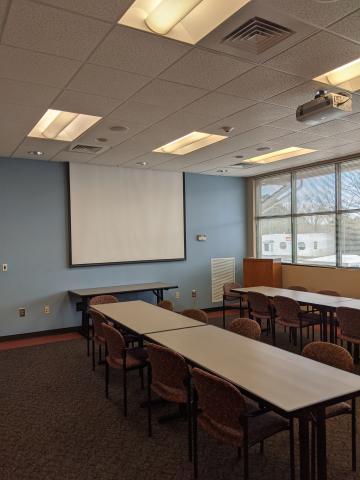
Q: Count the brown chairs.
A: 15